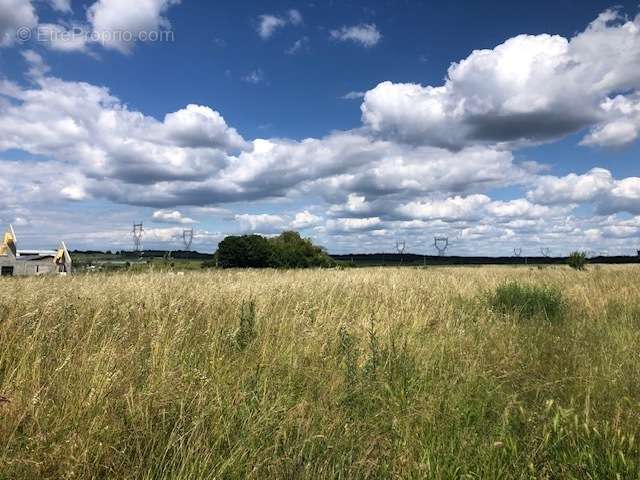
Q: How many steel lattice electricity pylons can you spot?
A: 6